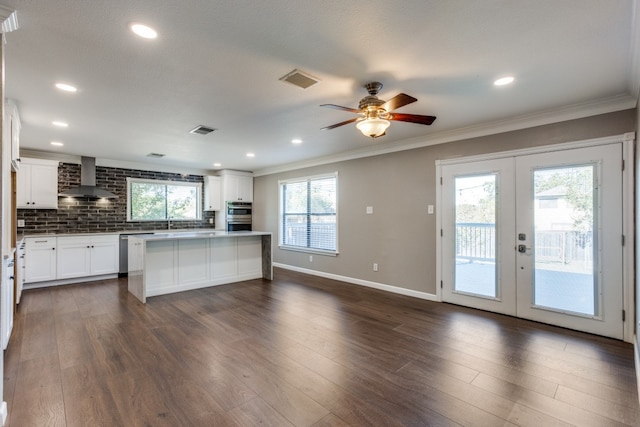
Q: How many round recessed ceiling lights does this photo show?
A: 8